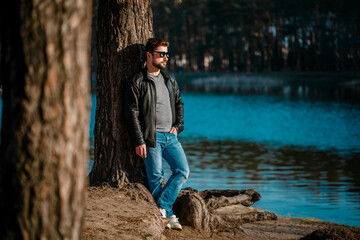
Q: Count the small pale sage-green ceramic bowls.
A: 0